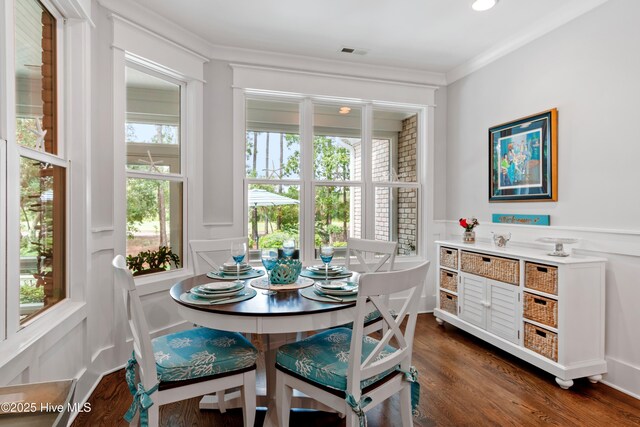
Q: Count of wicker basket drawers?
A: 7